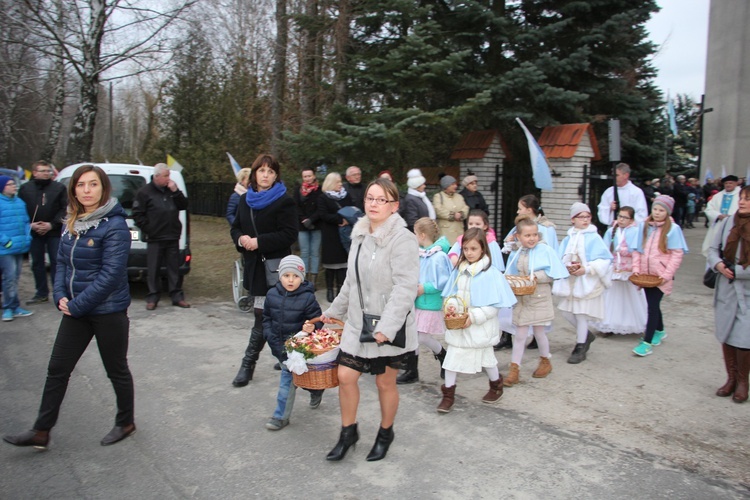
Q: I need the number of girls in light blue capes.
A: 8